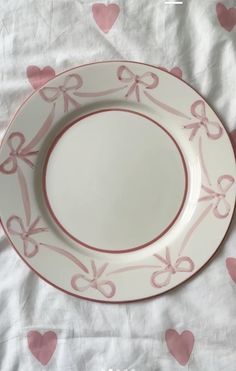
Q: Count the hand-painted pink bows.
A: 8